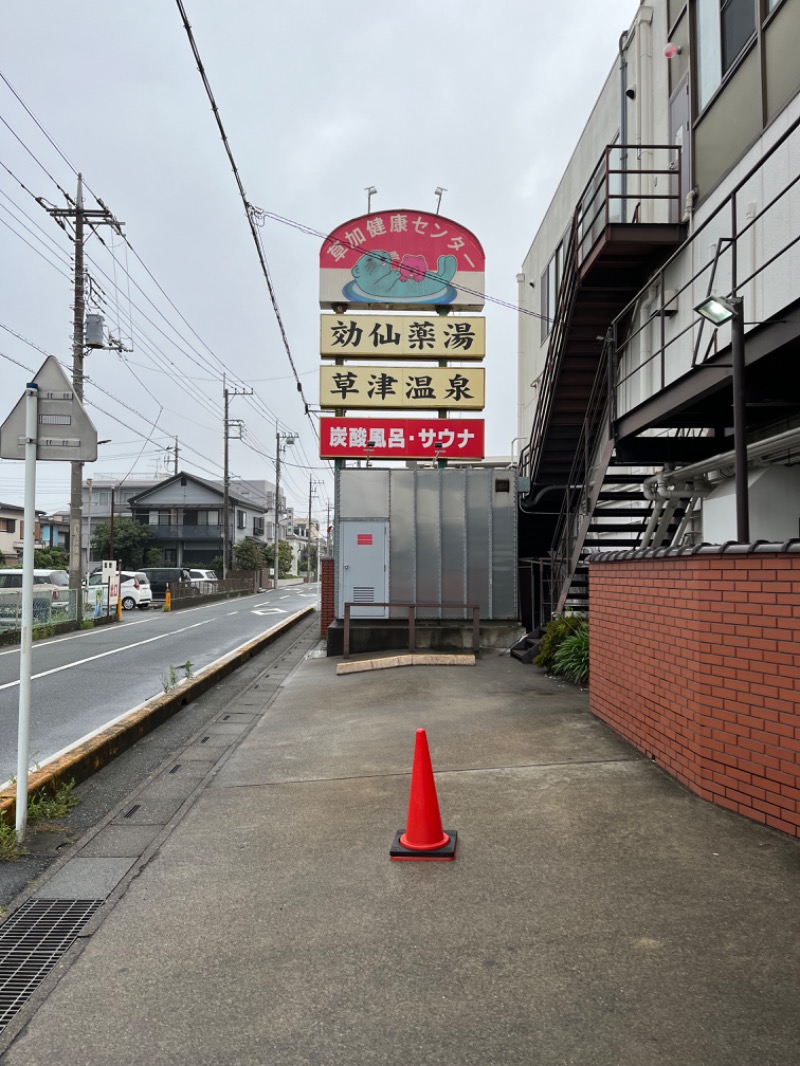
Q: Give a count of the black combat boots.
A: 0